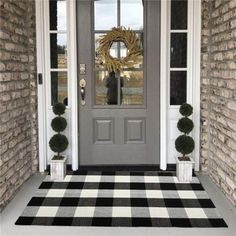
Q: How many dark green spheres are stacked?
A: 6